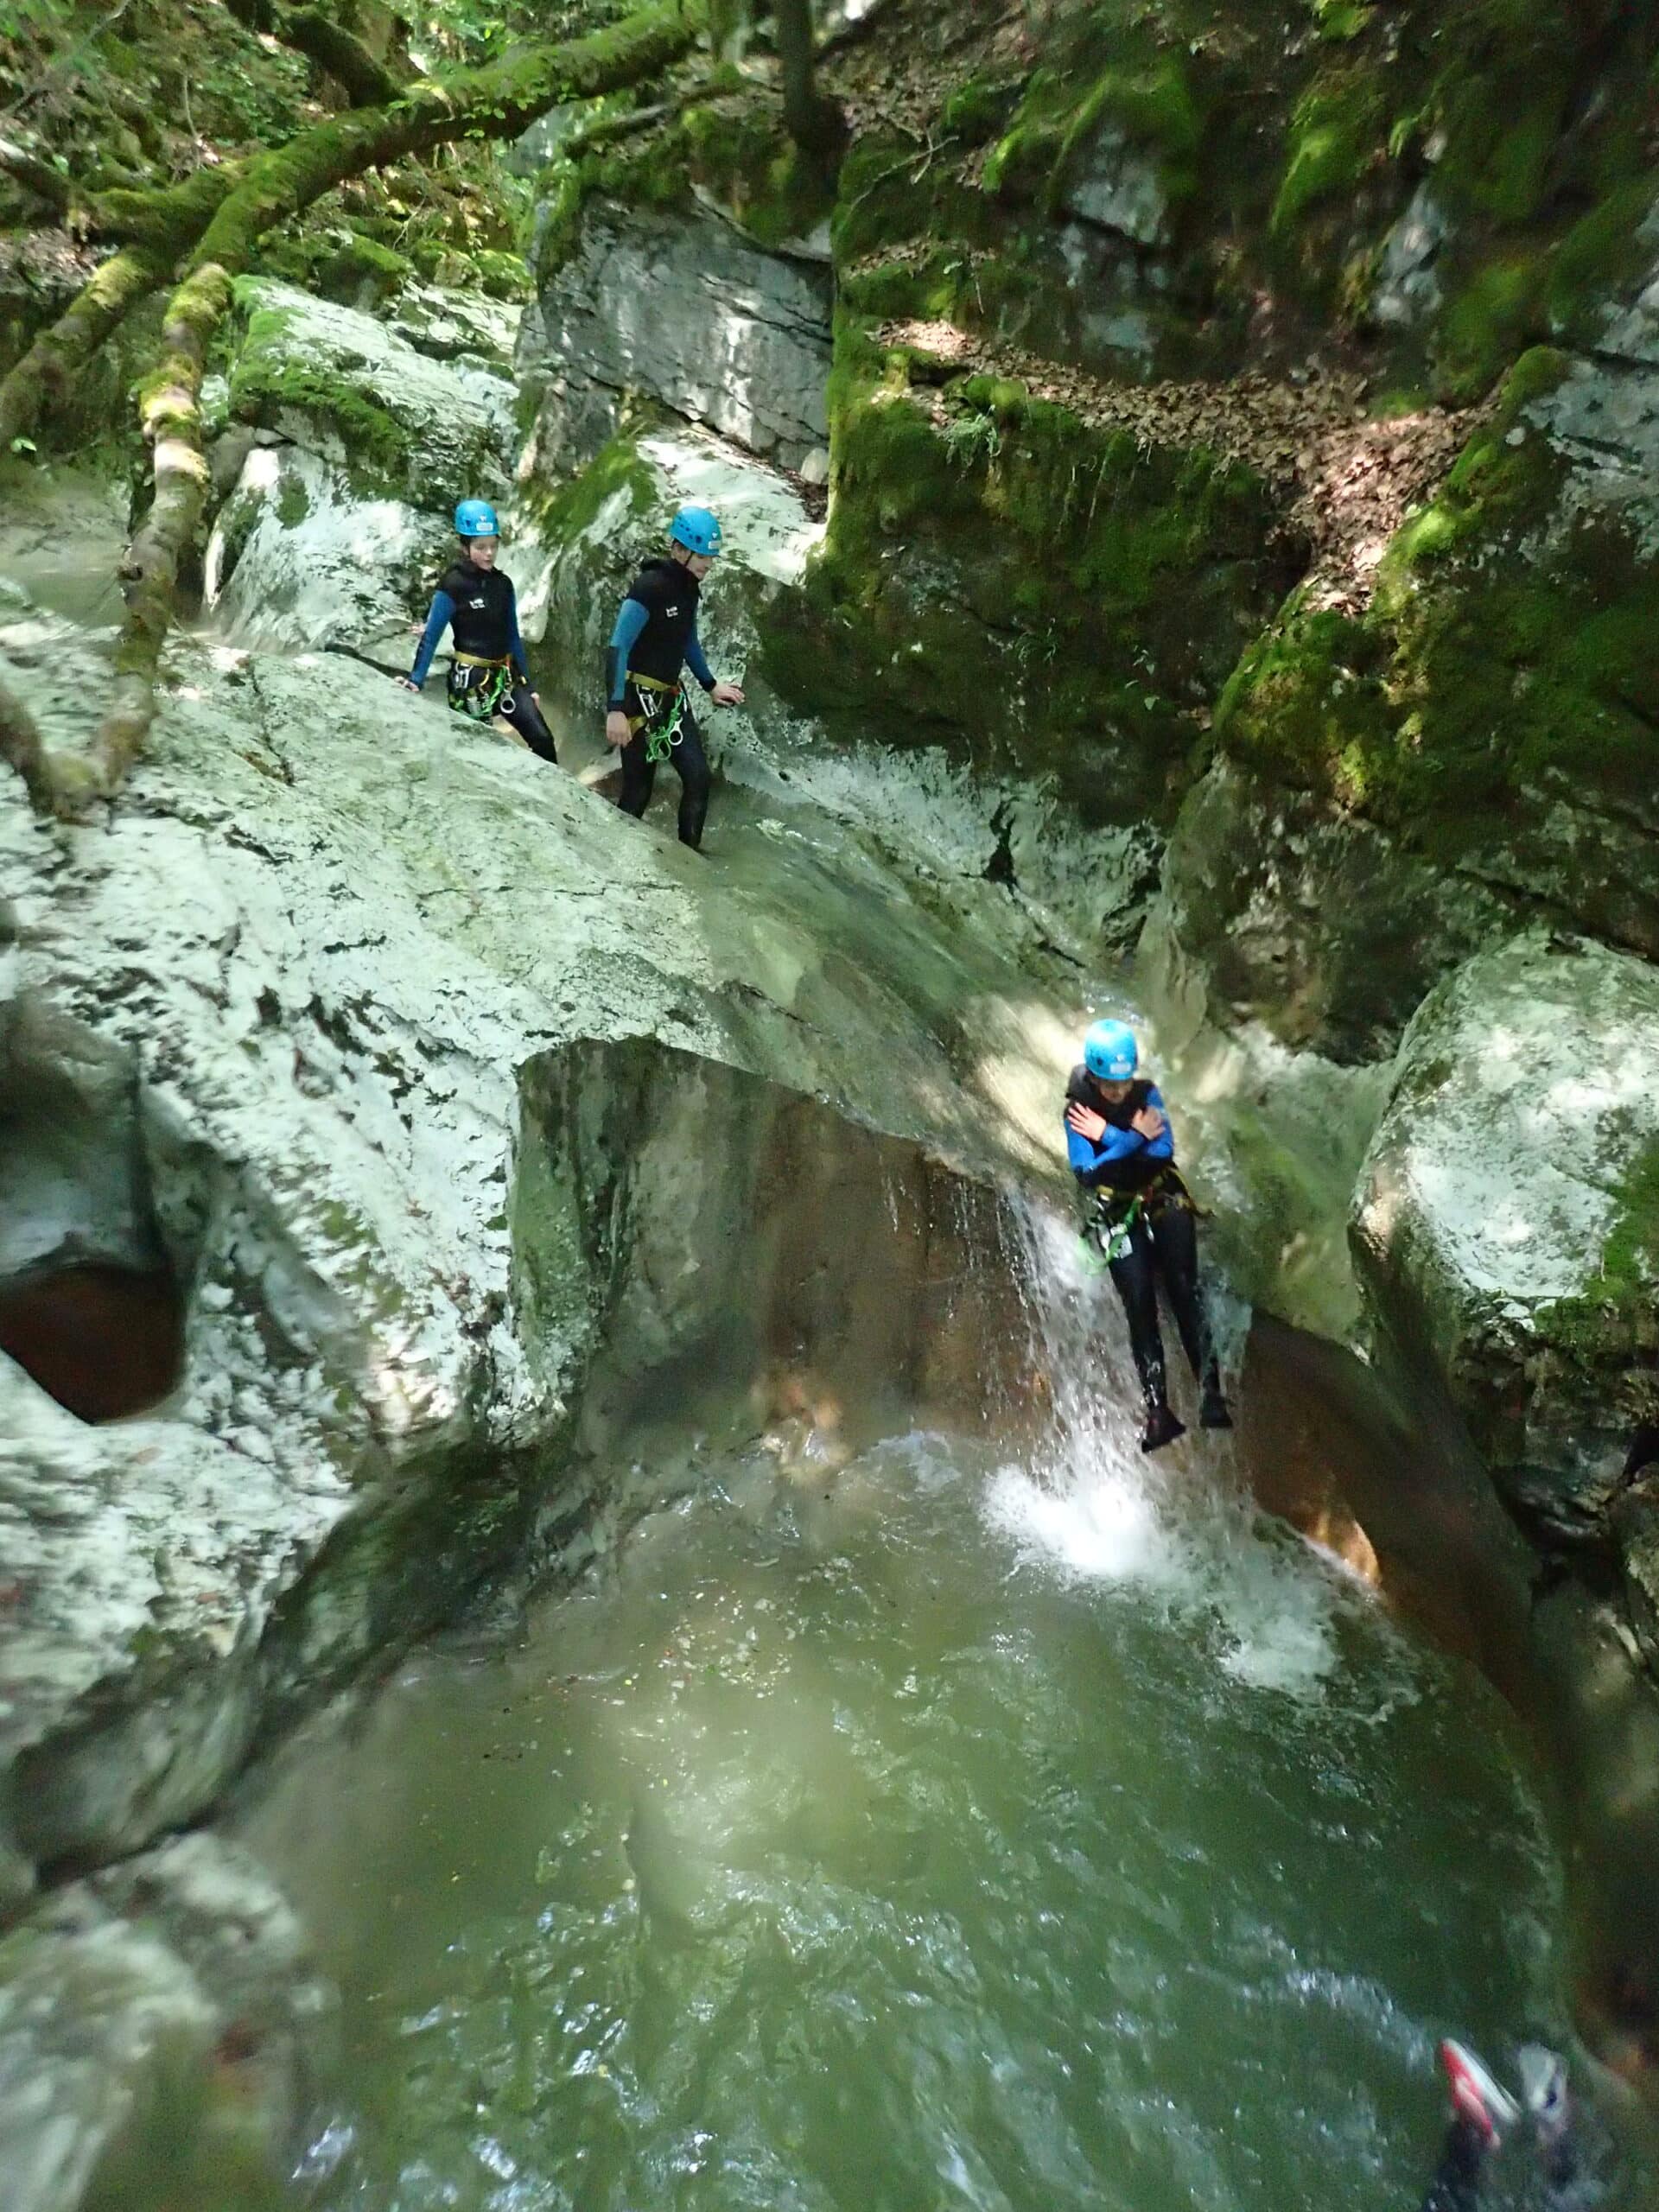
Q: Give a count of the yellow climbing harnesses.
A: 3